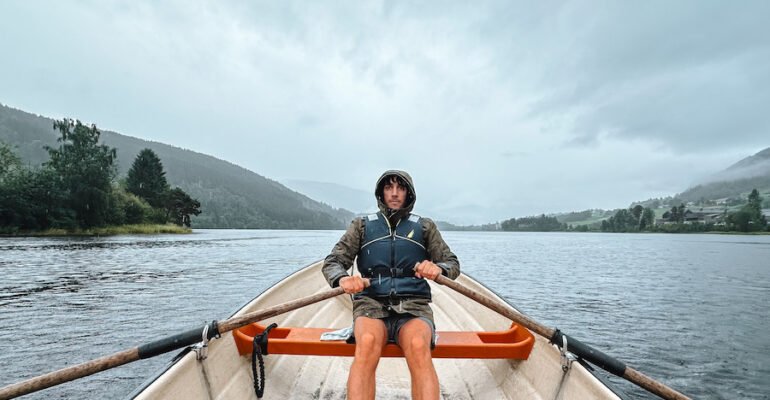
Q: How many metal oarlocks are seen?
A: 2